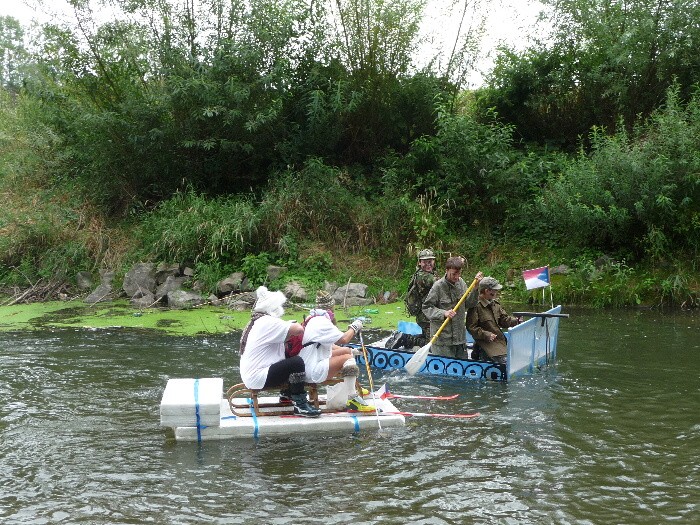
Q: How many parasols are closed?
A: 0